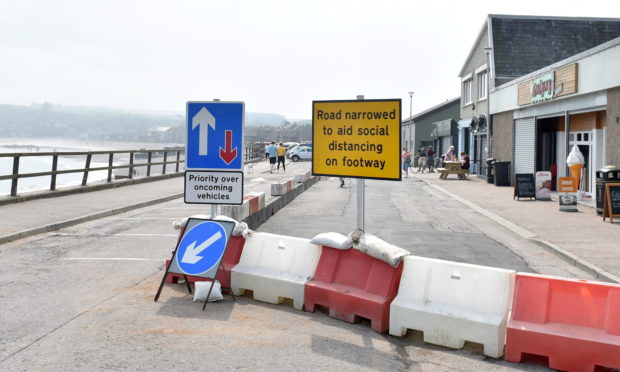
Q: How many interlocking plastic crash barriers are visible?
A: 5